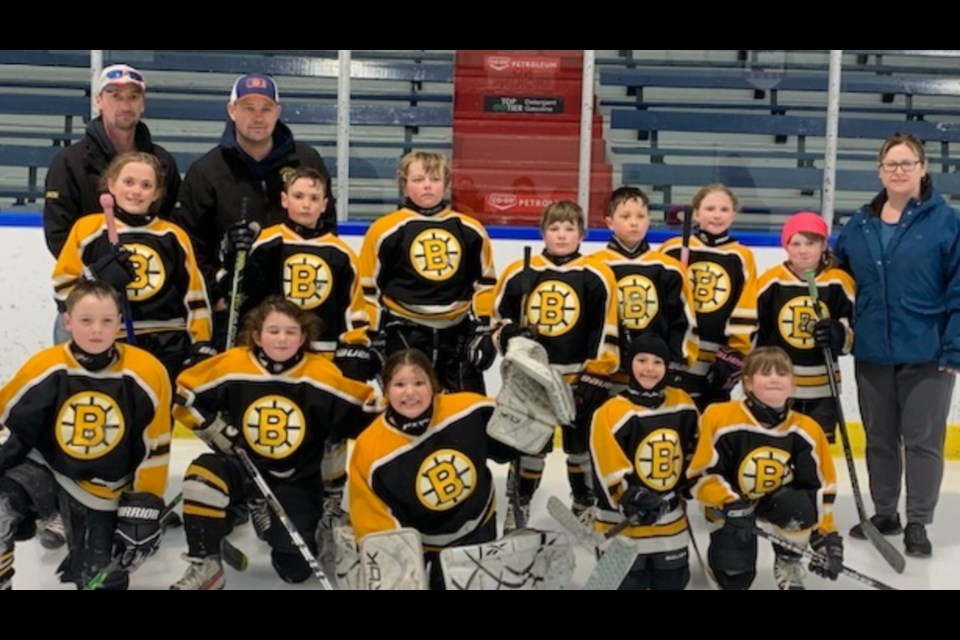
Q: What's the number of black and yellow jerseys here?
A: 12